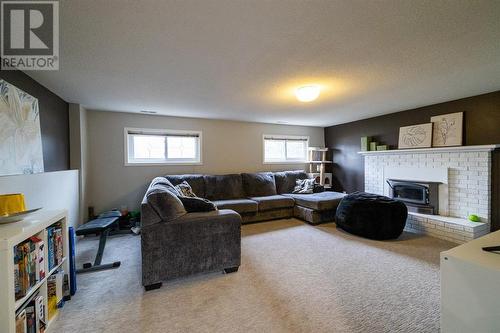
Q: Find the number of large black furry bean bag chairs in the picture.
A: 1